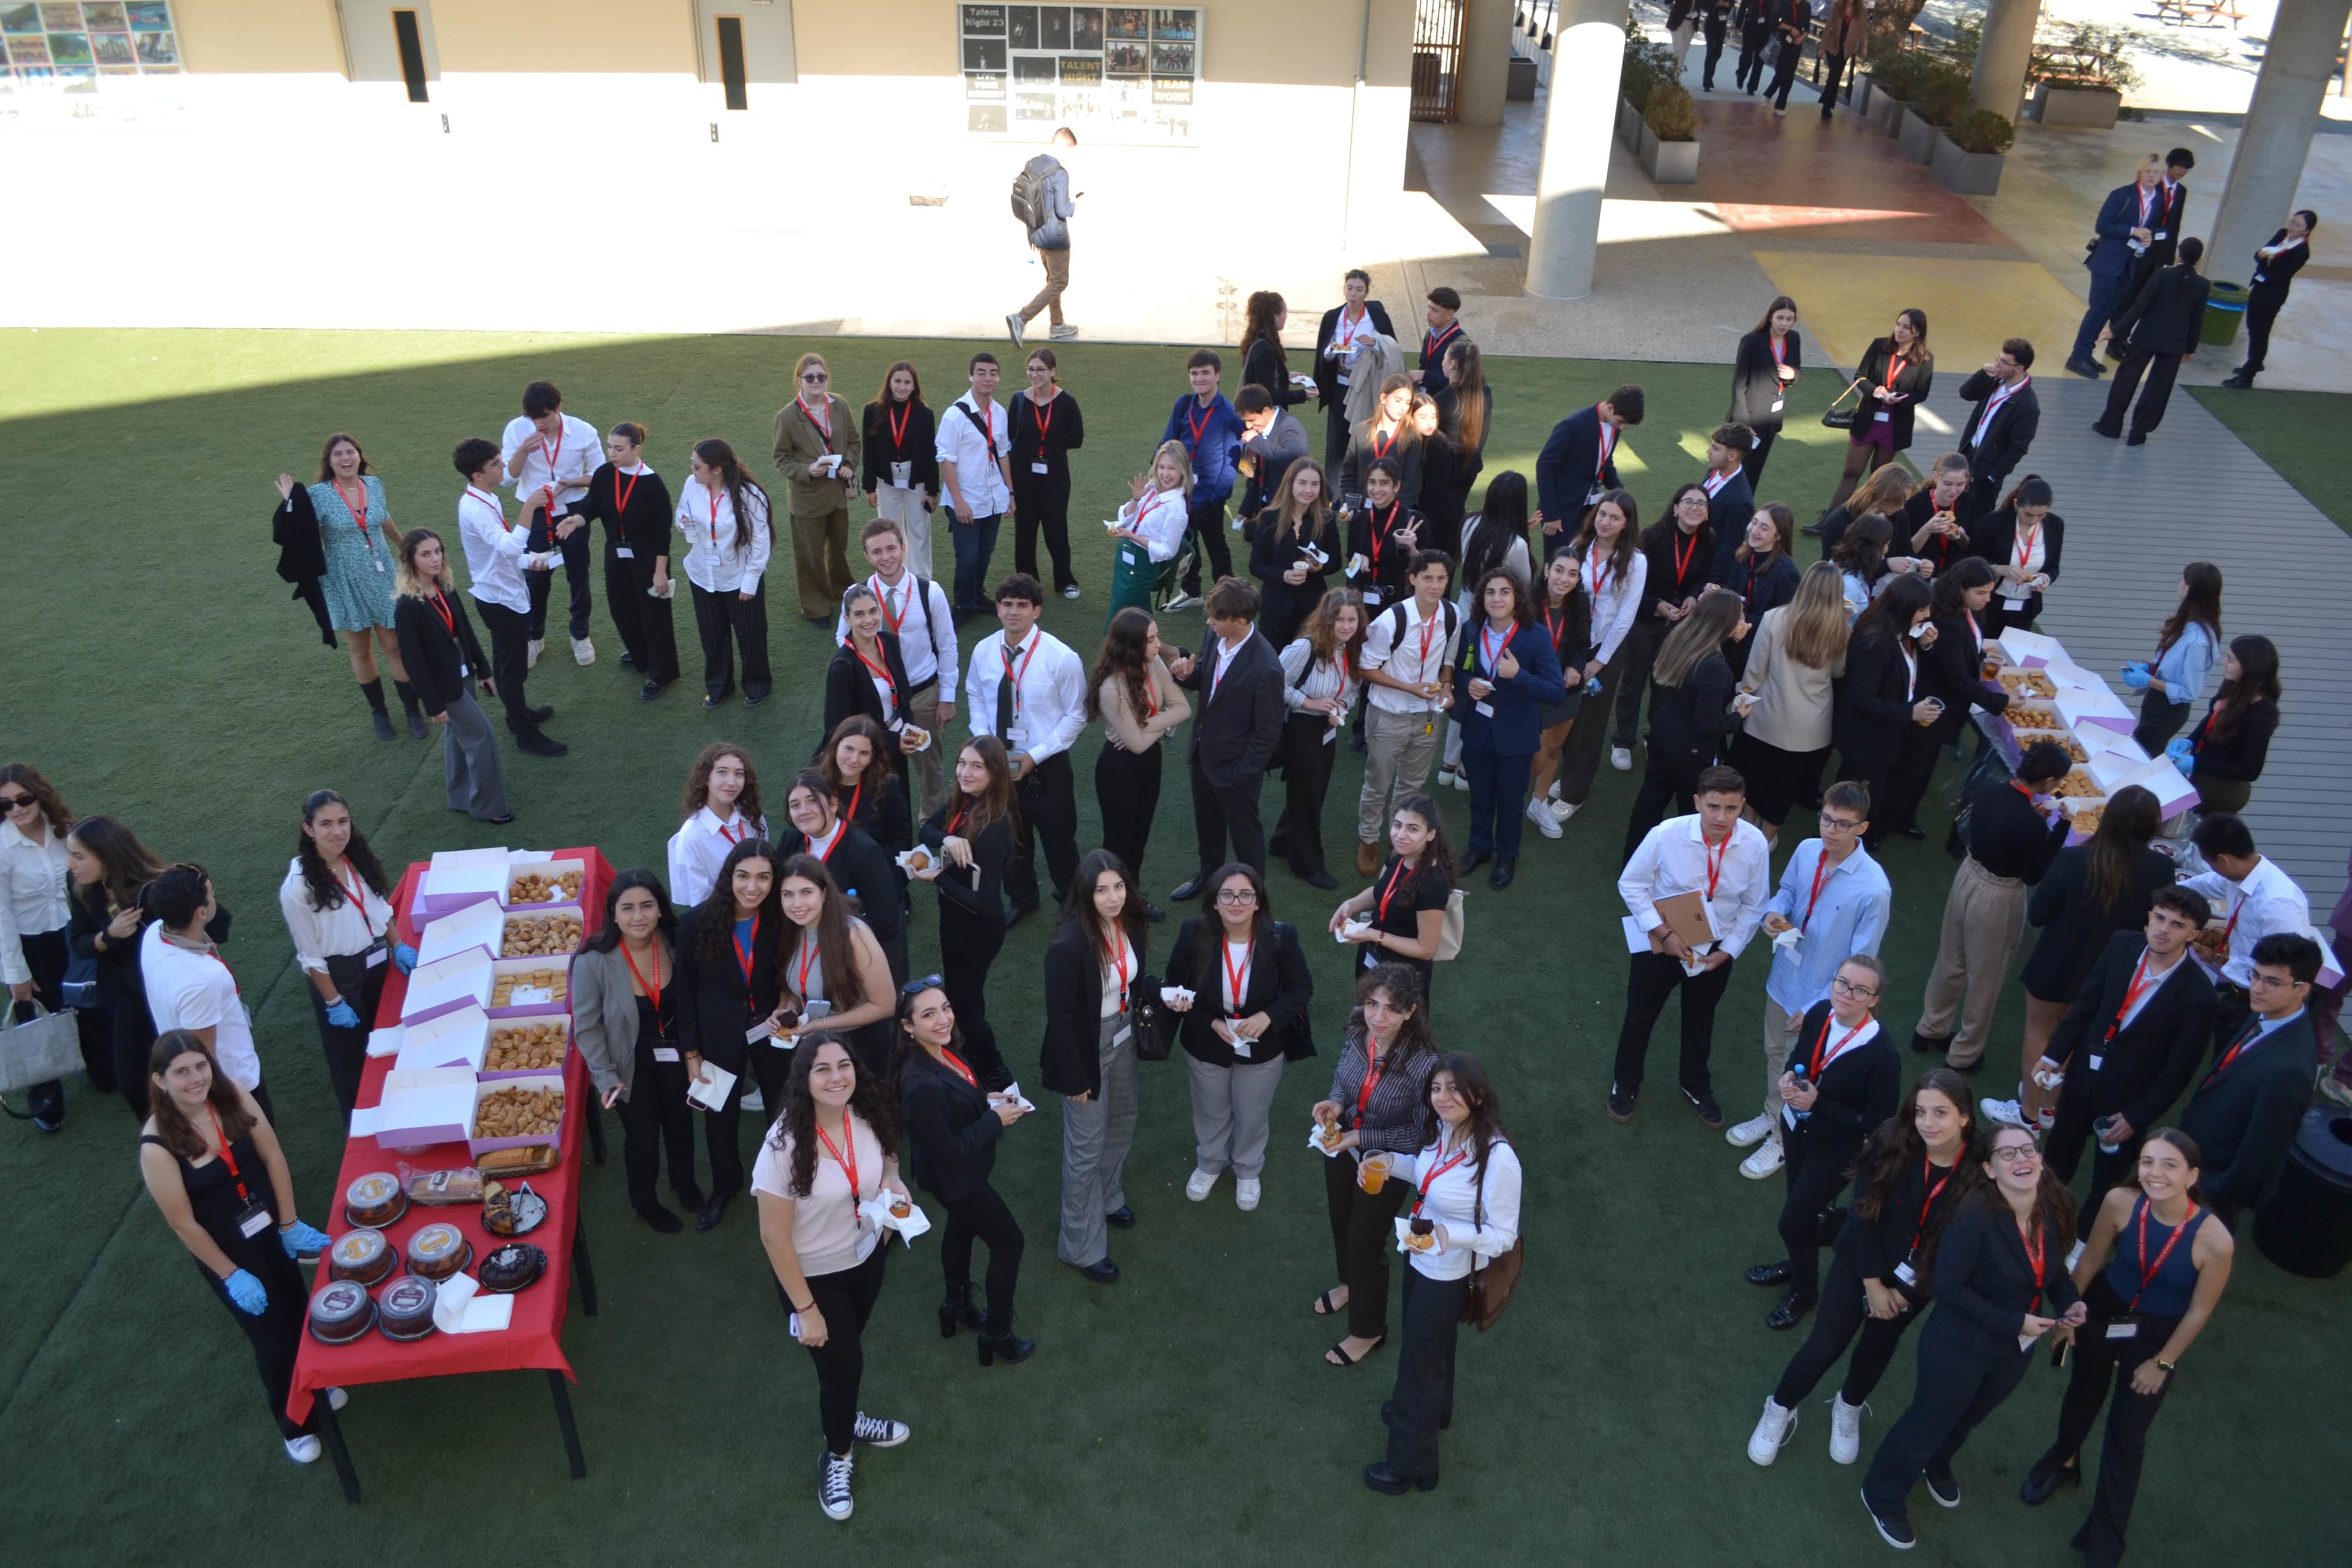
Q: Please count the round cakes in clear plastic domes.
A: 5